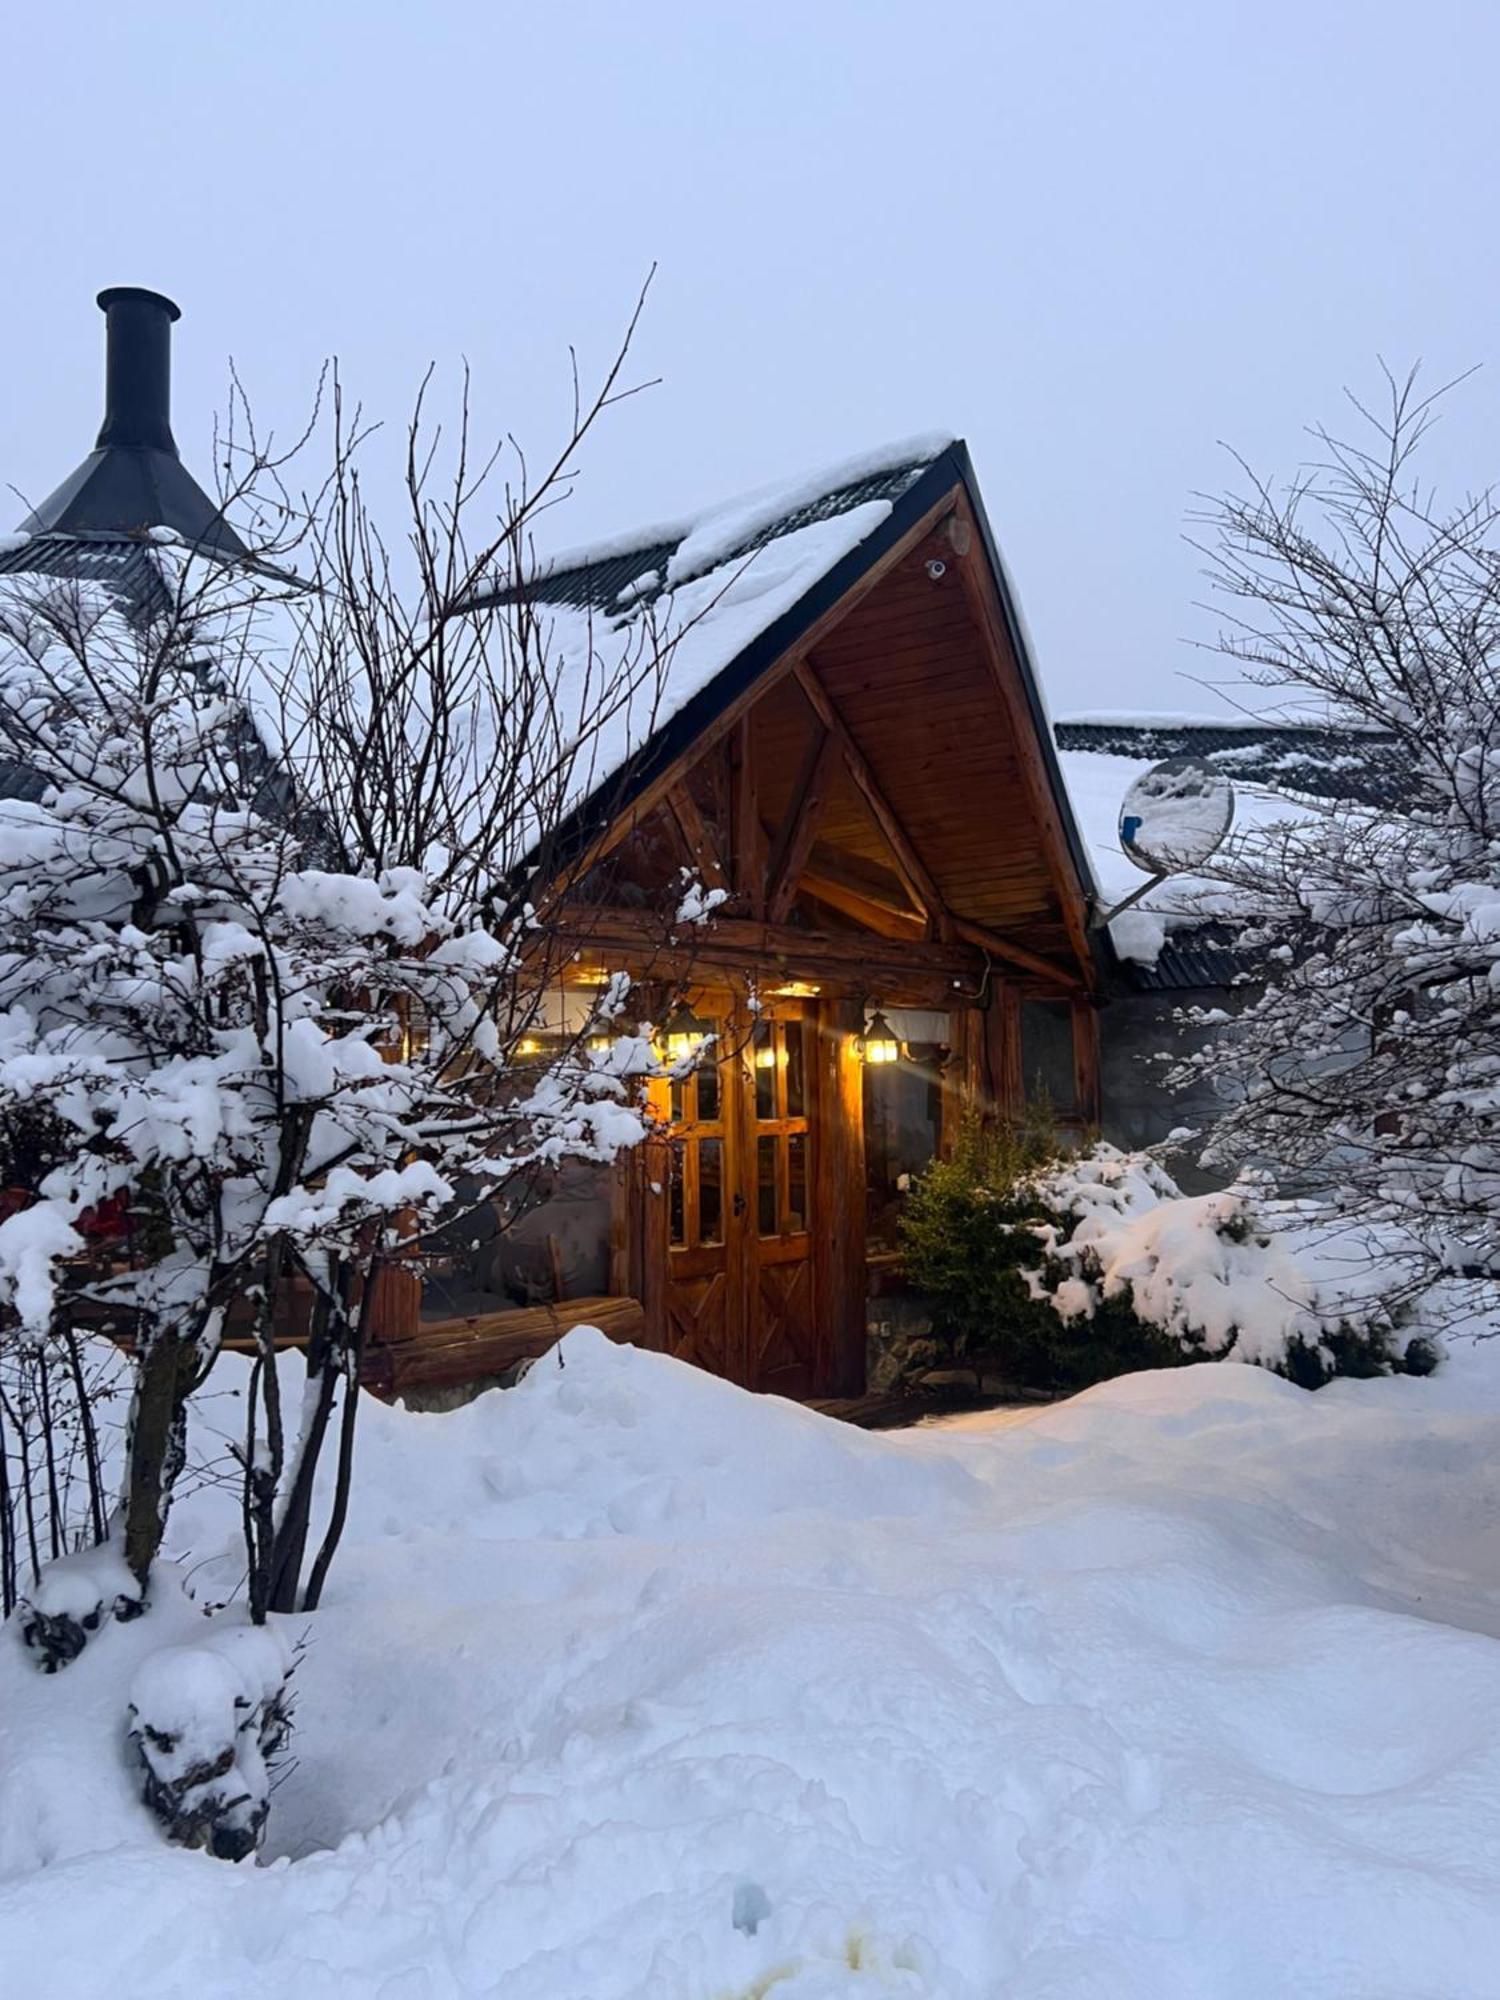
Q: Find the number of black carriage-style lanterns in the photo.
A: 2